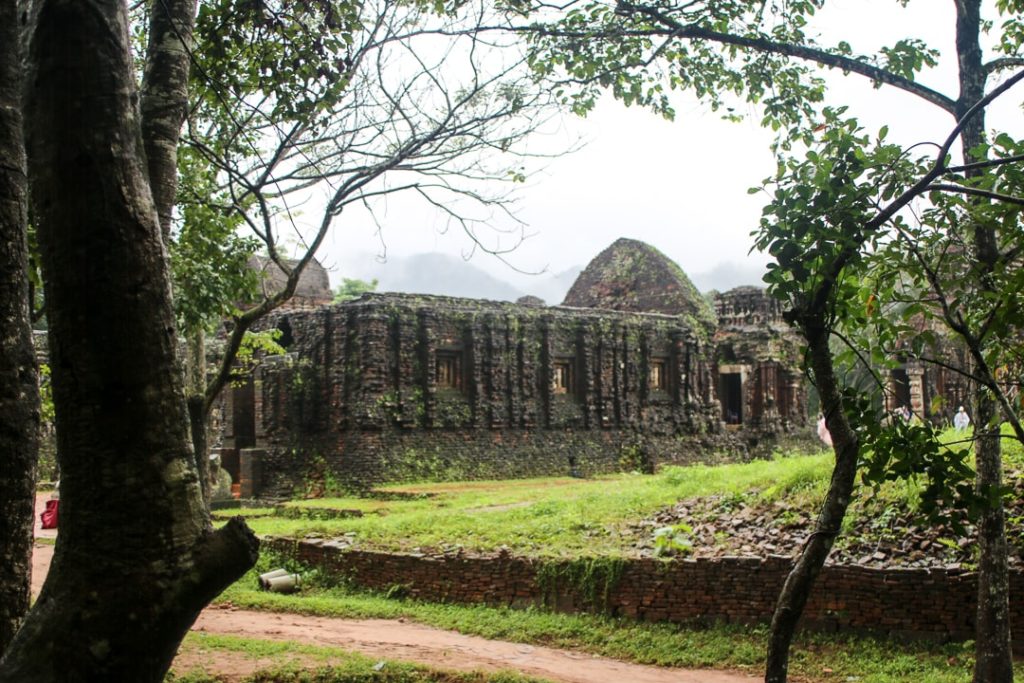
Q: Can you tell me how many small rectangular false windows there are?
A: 3